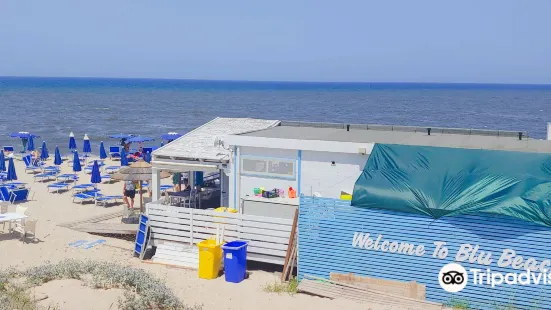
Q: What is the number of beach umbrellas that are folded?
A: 12